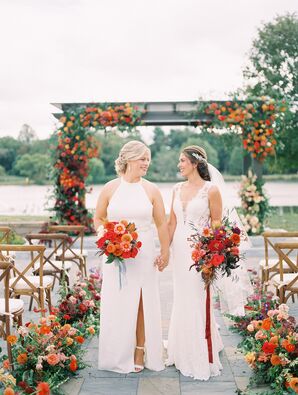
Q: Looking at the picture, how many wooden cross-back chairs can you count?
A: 7